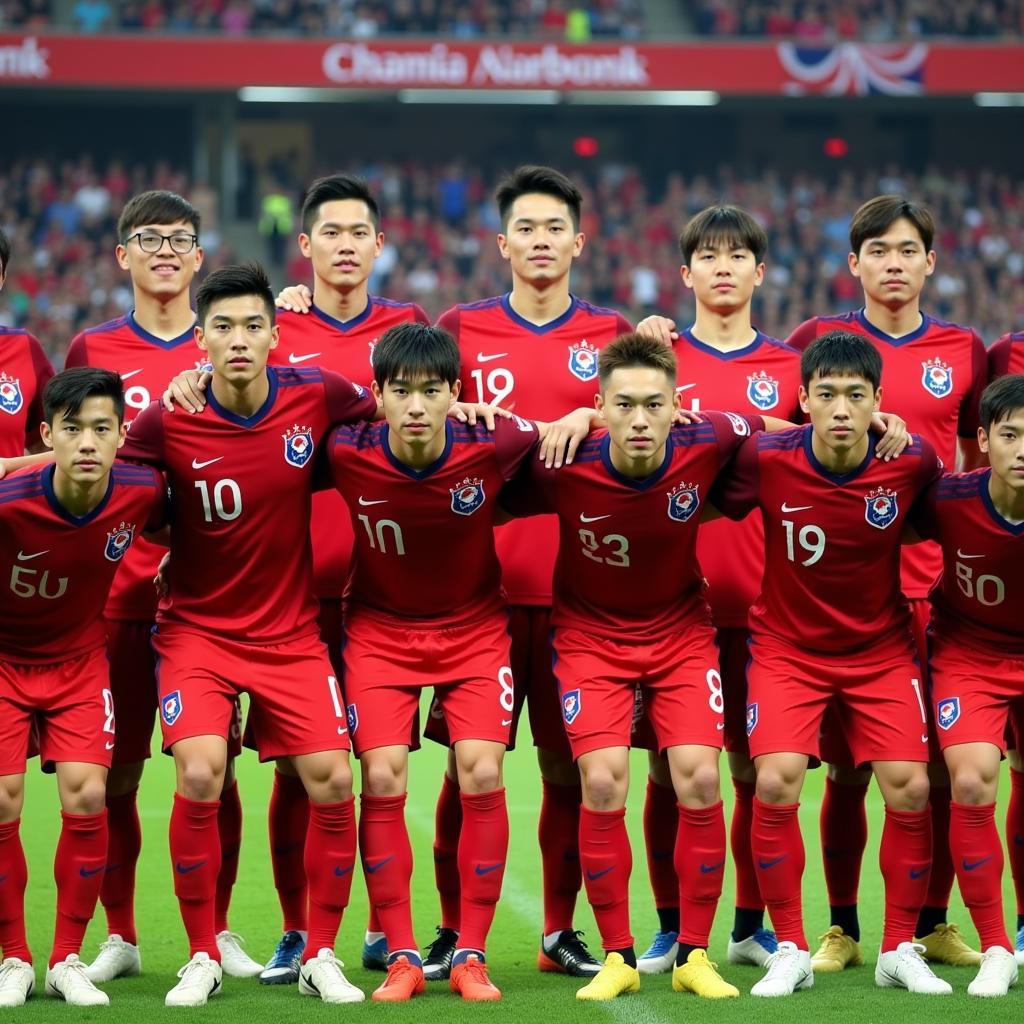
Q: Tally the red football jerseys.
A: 13